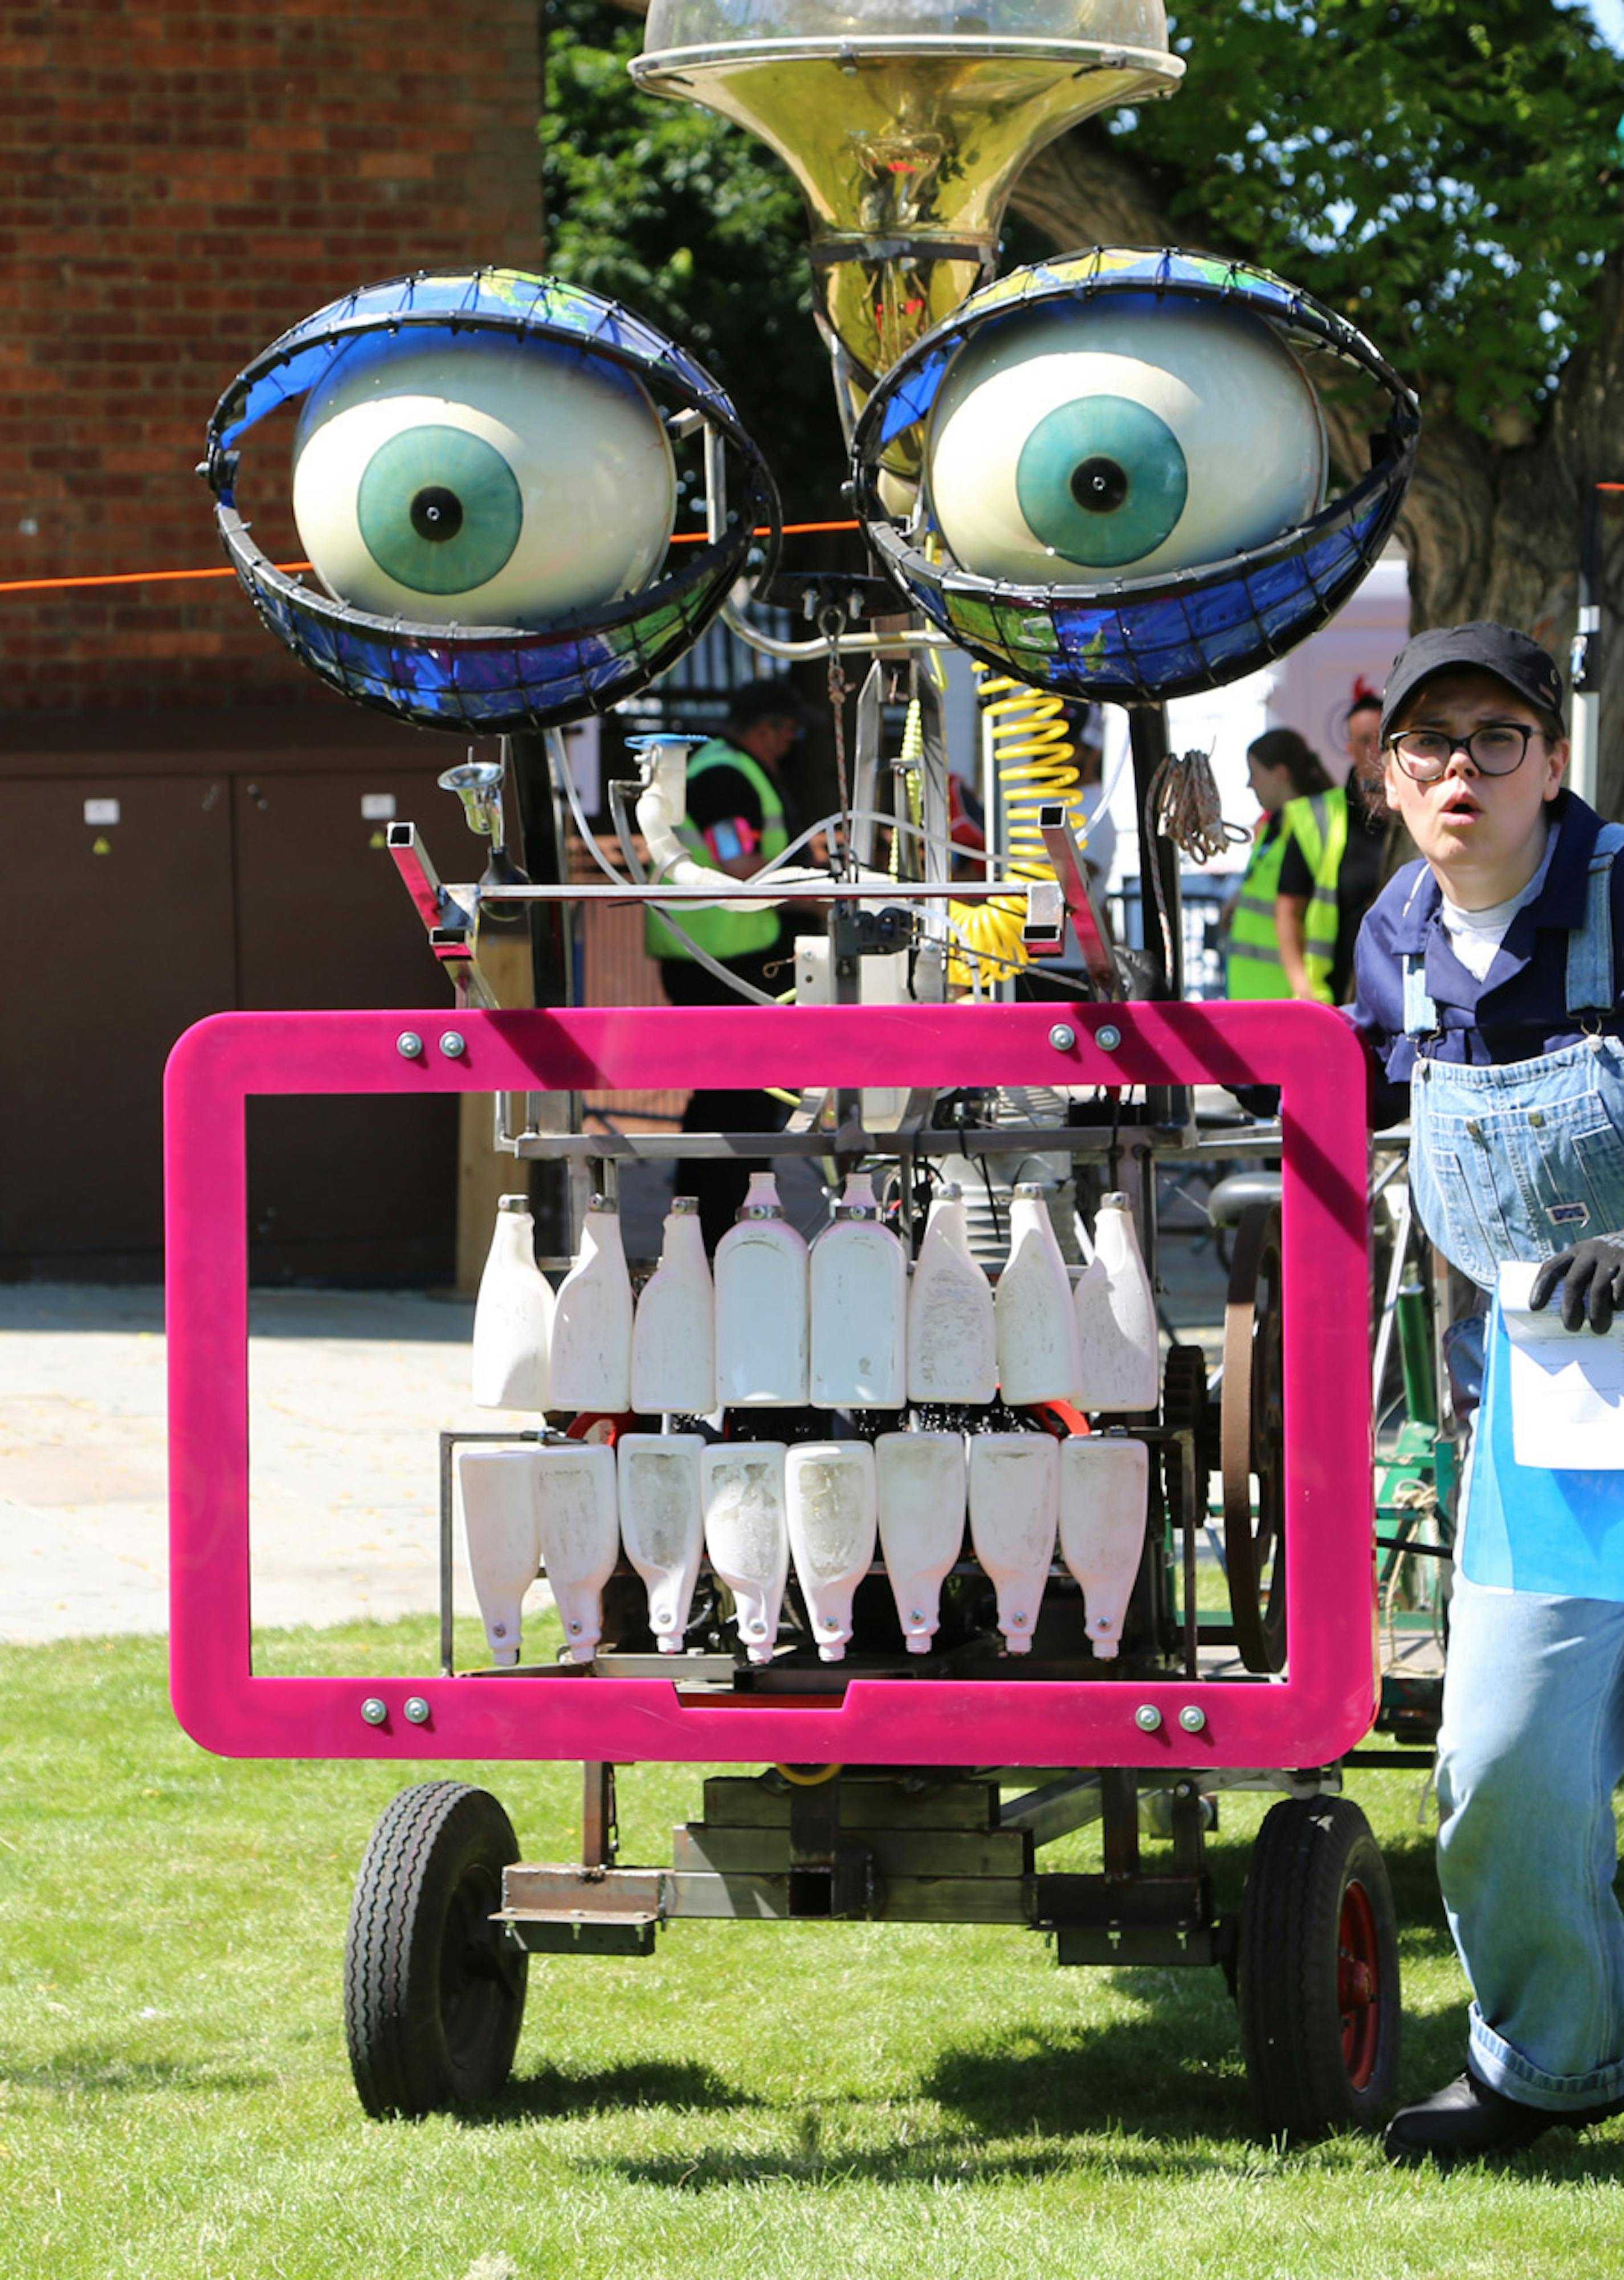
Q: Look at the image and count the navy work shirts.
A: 1